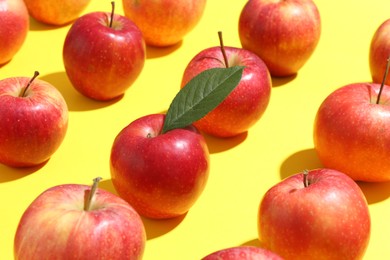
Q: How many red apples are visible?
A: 13